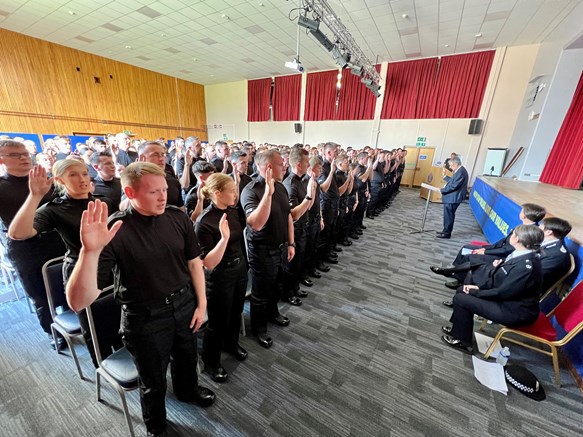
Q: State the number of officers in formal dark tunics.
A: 3